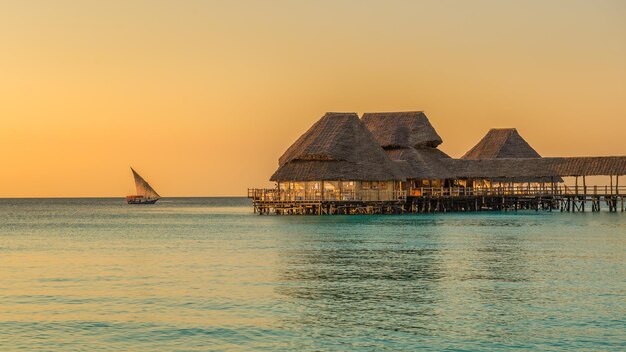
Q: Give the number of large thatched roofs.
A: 3